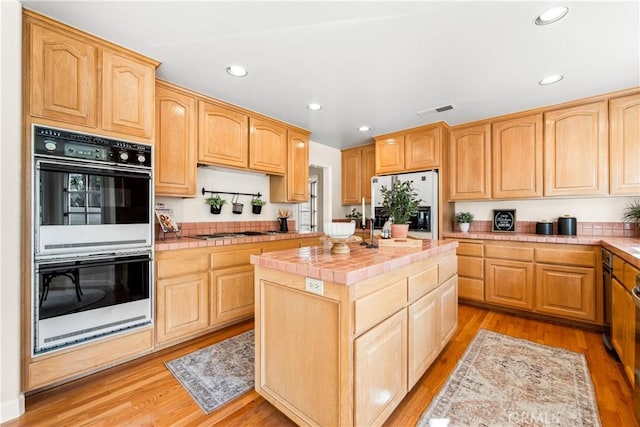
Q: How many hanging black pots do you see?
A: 3